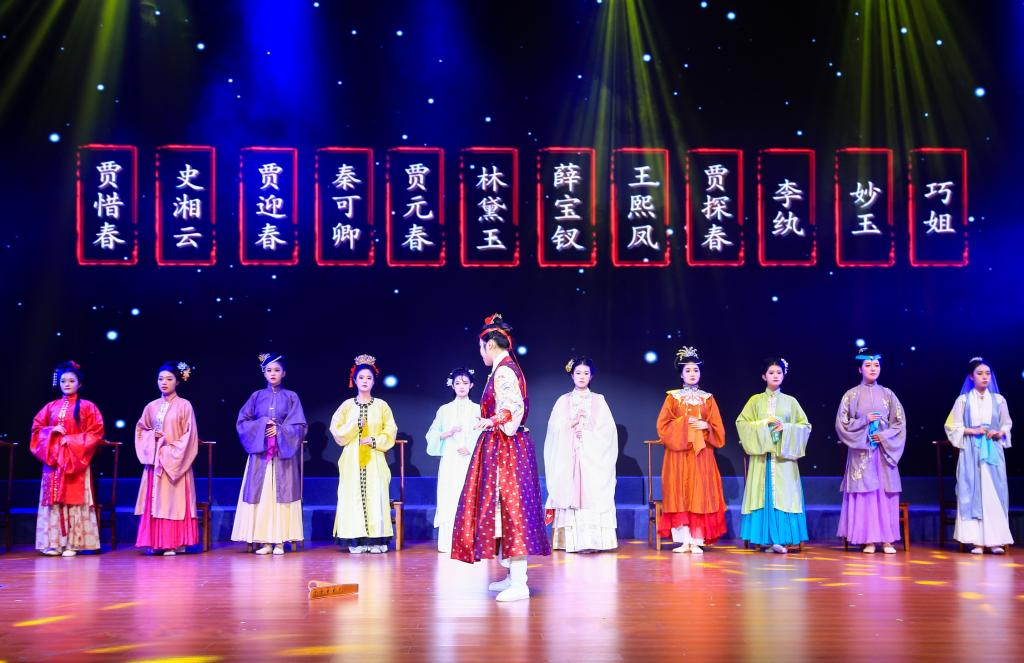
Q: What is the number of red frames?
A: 12